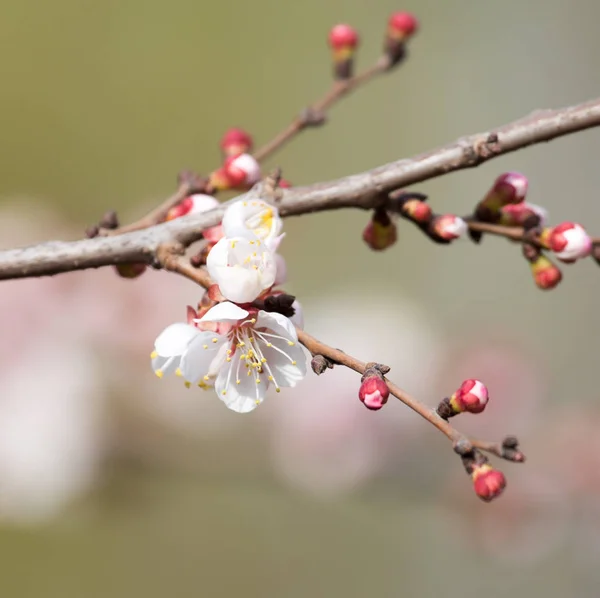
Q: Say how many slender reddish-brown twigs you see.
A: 3